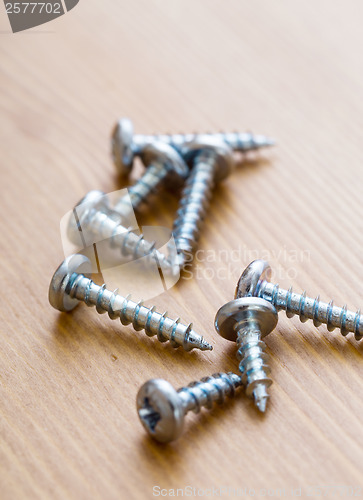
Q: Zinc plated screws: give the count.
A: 8